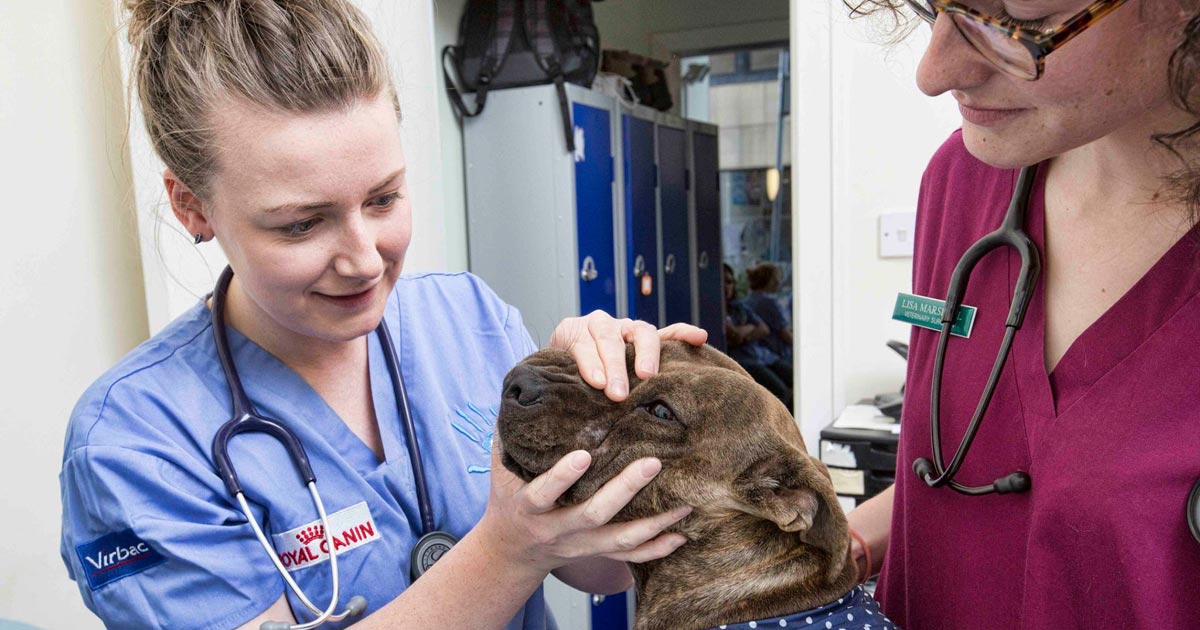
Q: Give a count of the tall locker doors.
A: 4